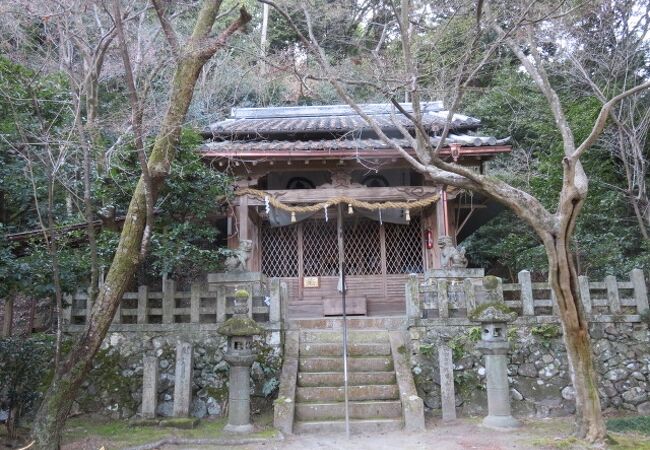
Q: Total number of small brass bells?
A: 3